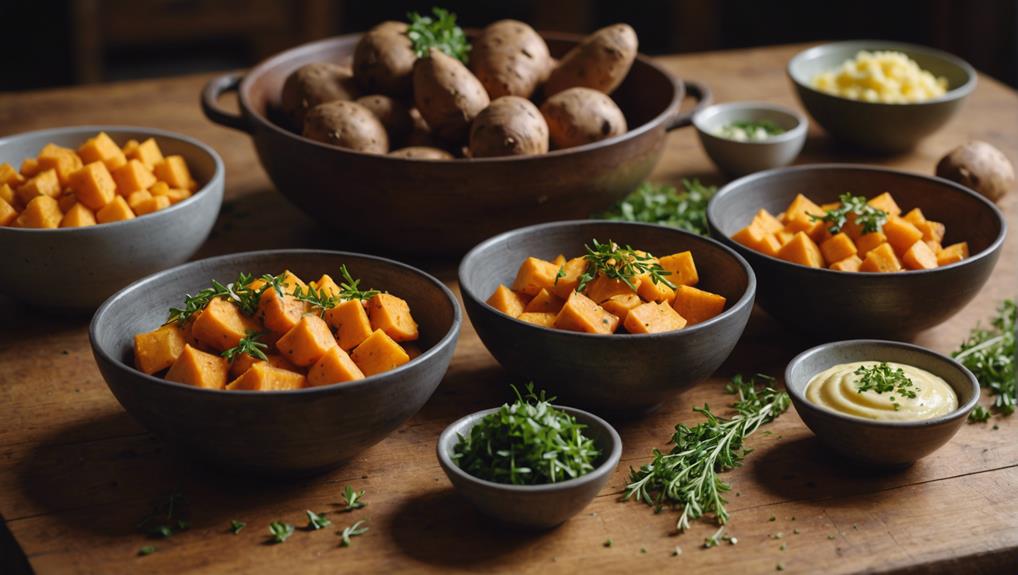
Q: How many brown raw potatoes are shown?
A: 11